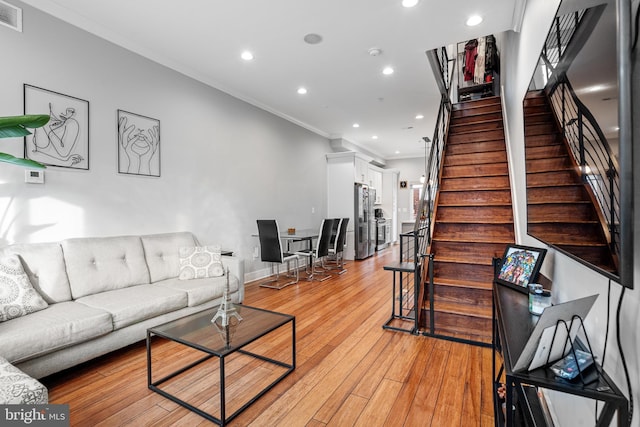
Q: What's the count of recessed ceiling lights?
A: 9